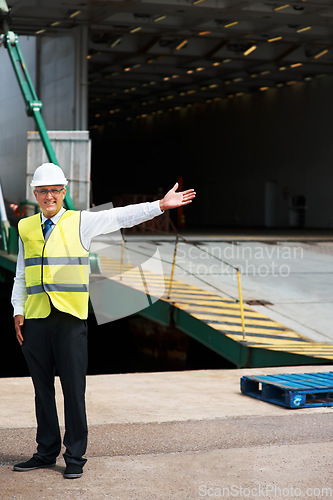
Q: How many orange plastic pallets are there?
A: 0